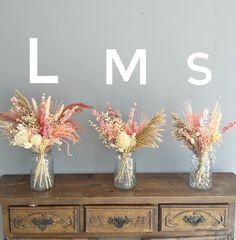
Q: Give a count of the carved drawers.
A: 3